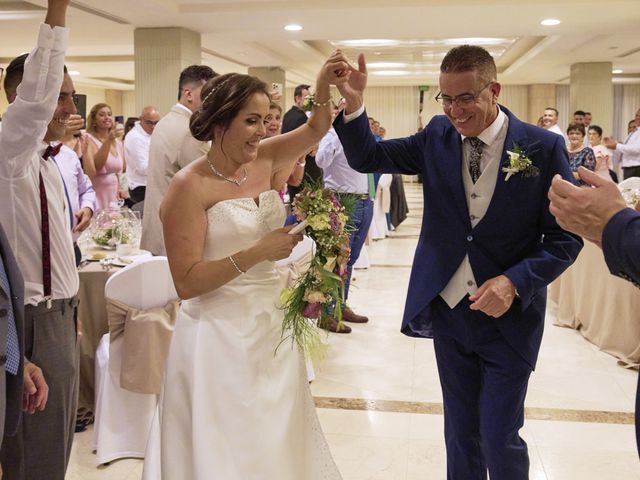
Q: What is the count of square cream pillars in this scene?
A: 3